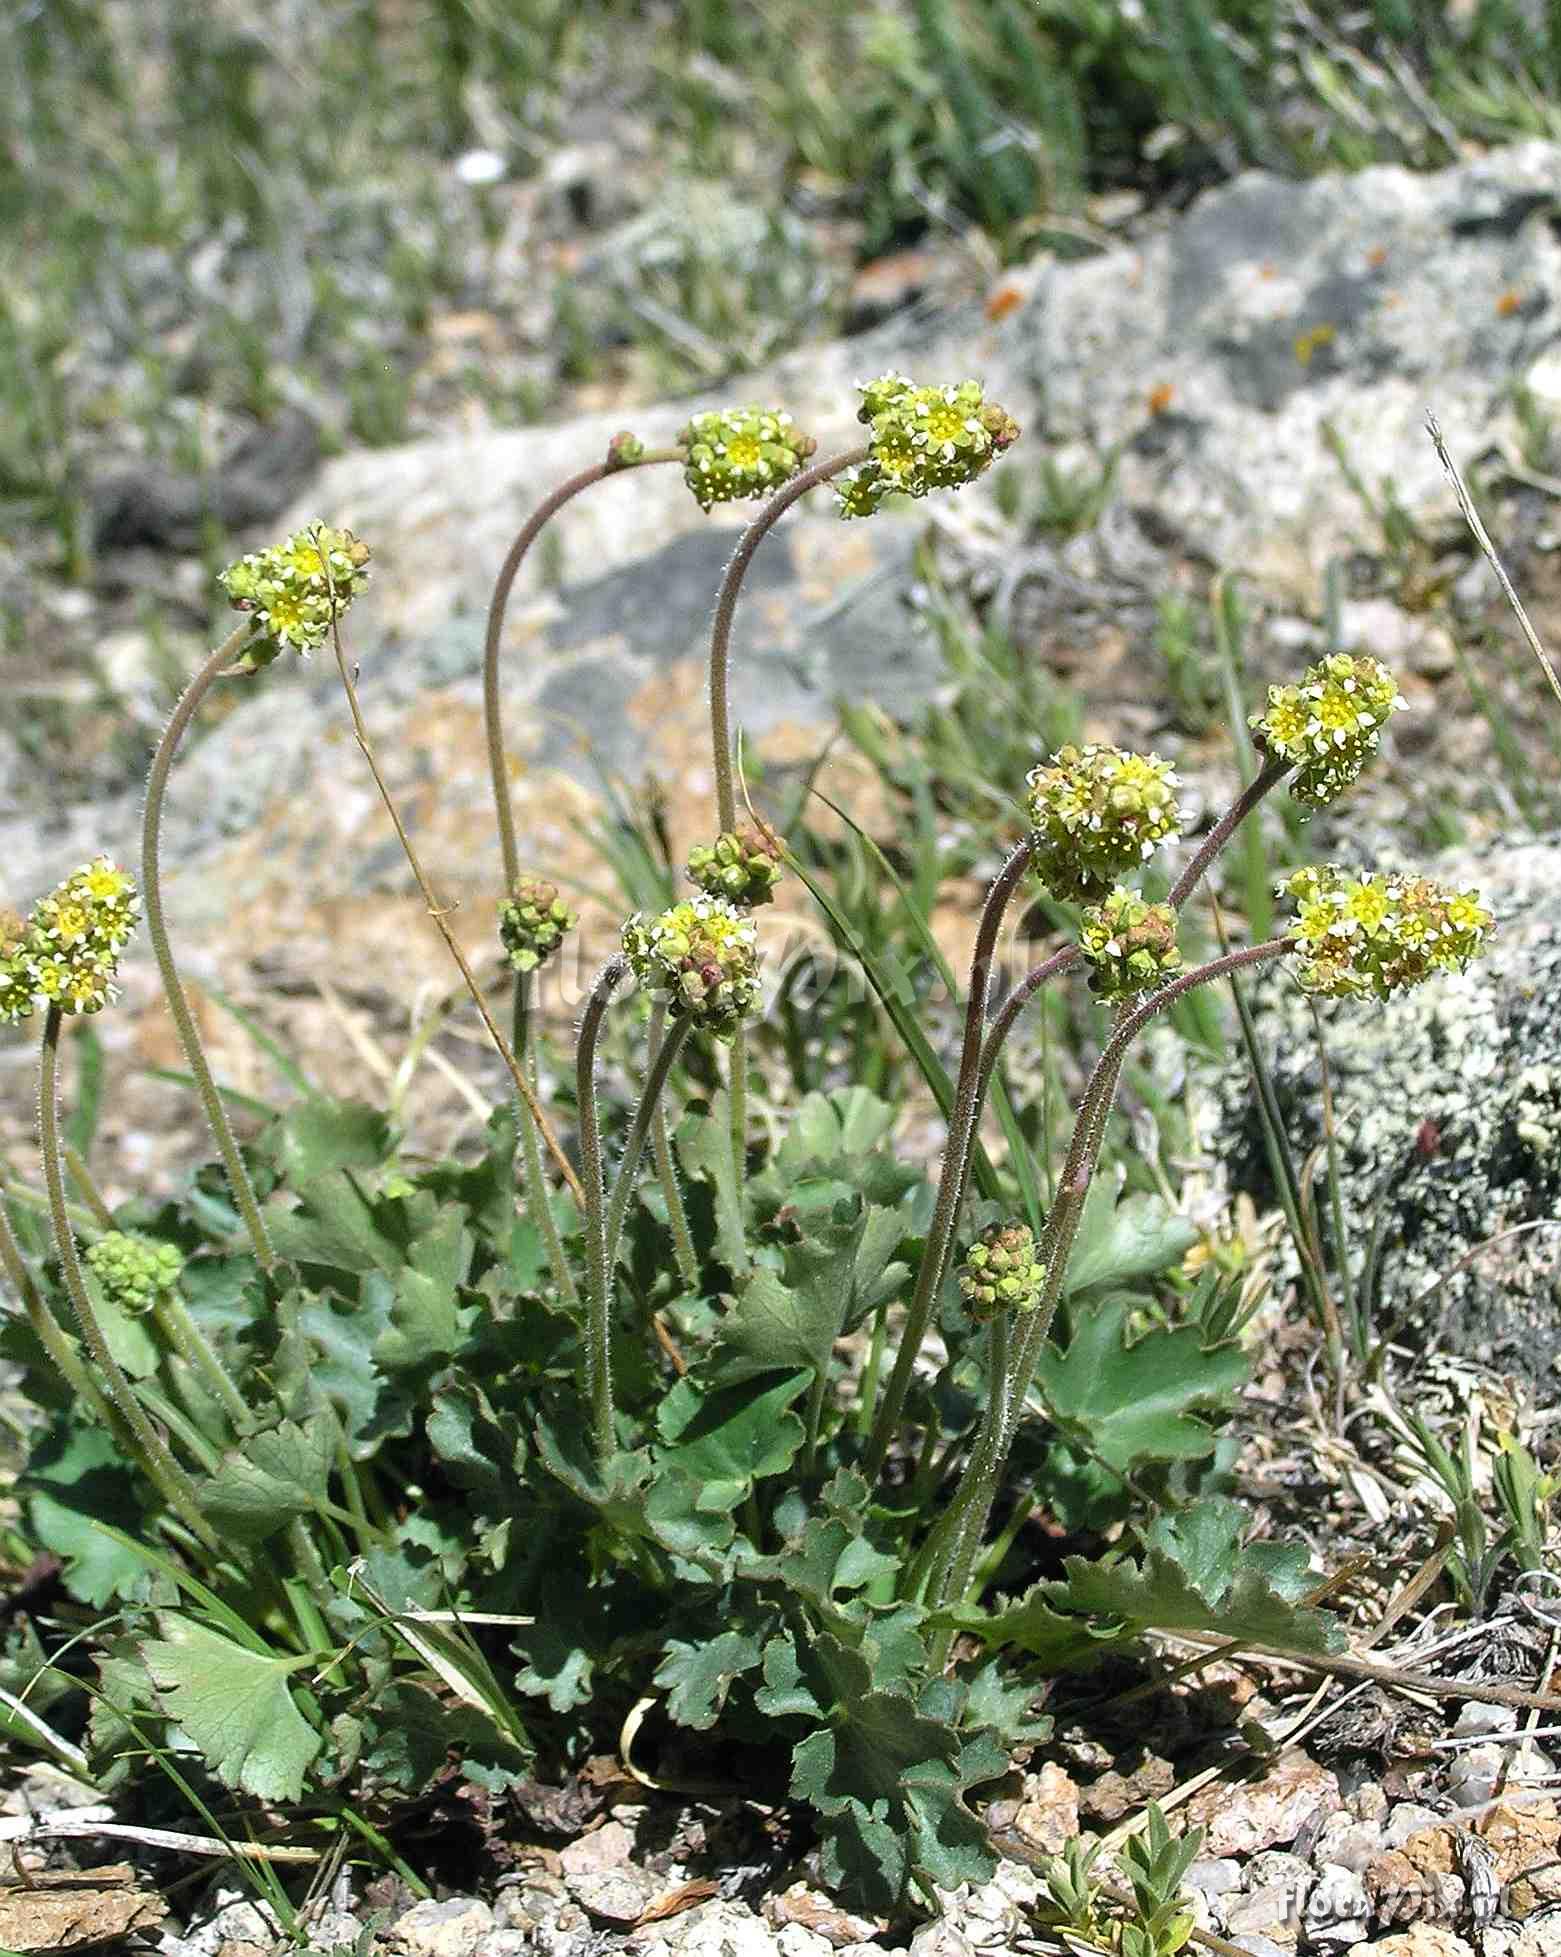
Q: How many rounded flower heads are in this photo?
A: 14